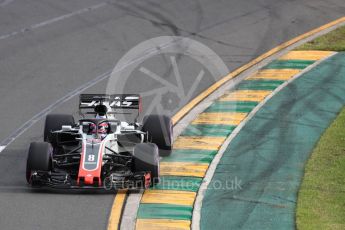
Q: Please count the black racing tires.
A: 4